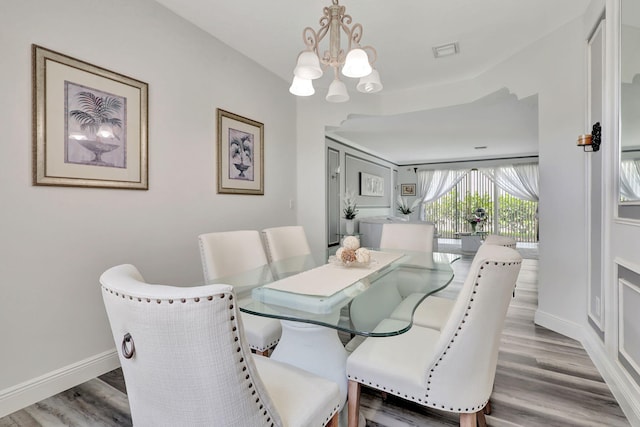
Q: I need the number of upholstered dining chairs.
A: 6